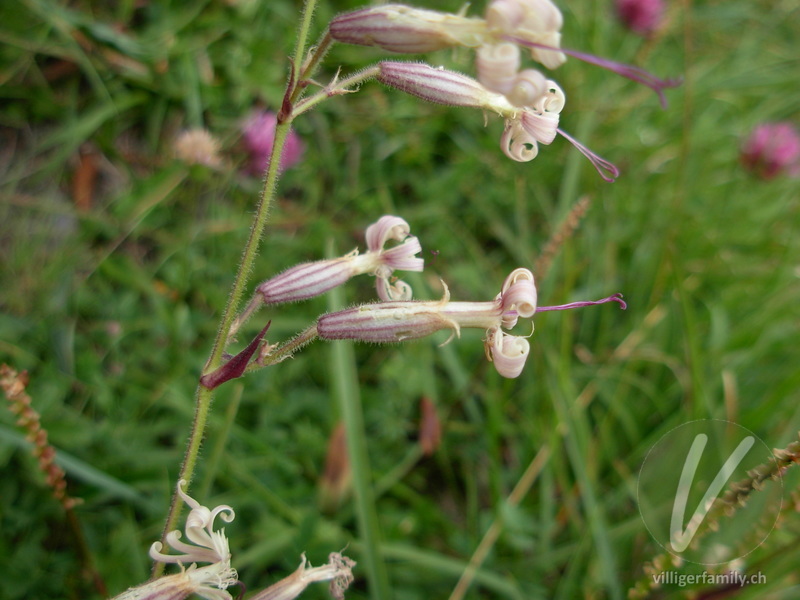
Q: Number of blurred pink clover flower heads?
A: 3